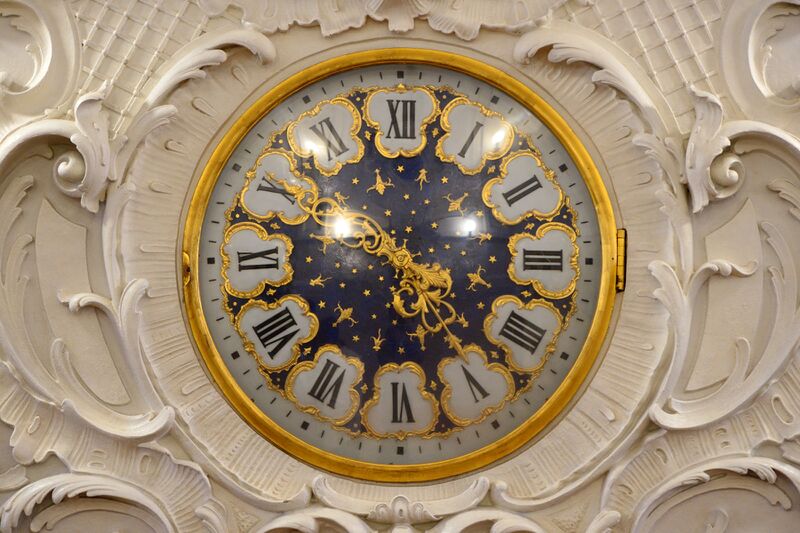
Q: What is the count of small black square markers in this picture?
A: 12